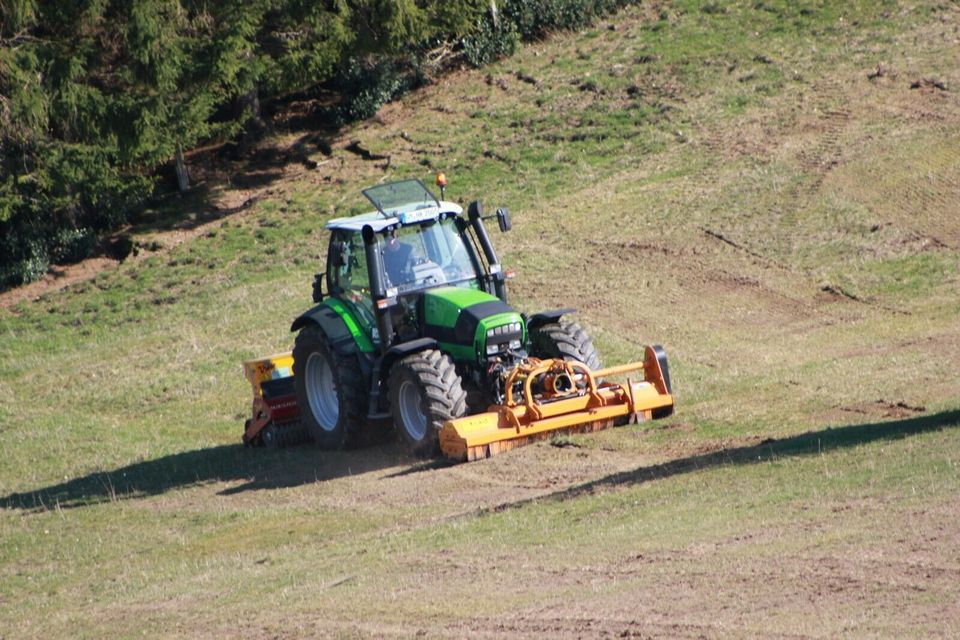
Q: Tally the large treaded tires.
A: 3